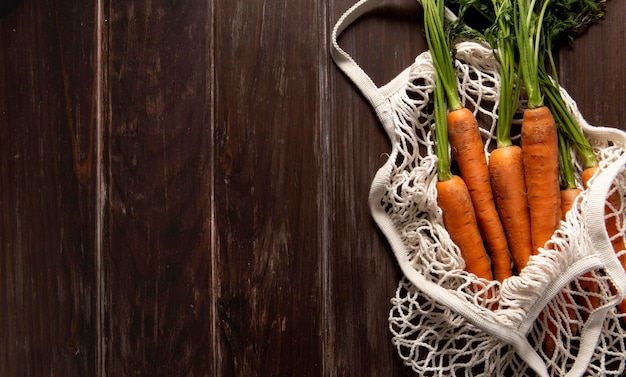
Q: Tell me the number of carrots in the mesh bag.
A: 6